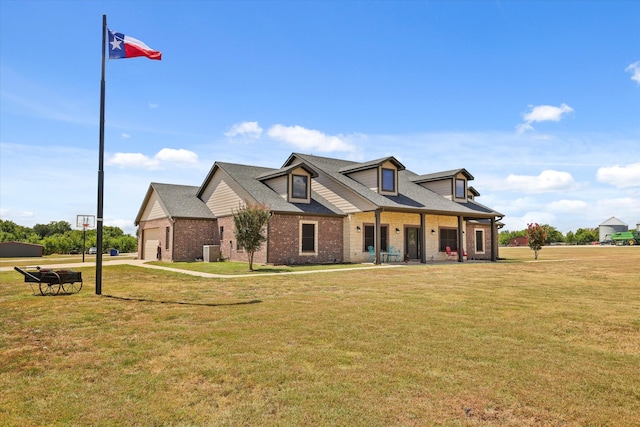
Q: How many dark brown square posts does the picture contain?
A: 4